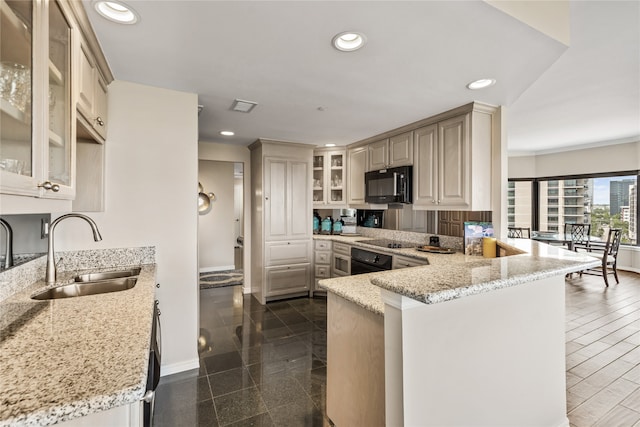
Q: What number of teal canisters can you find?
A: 3